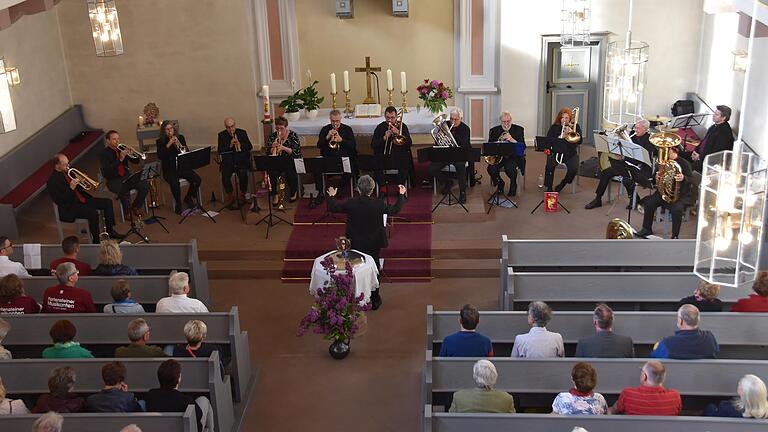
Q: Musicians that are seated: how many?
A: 12